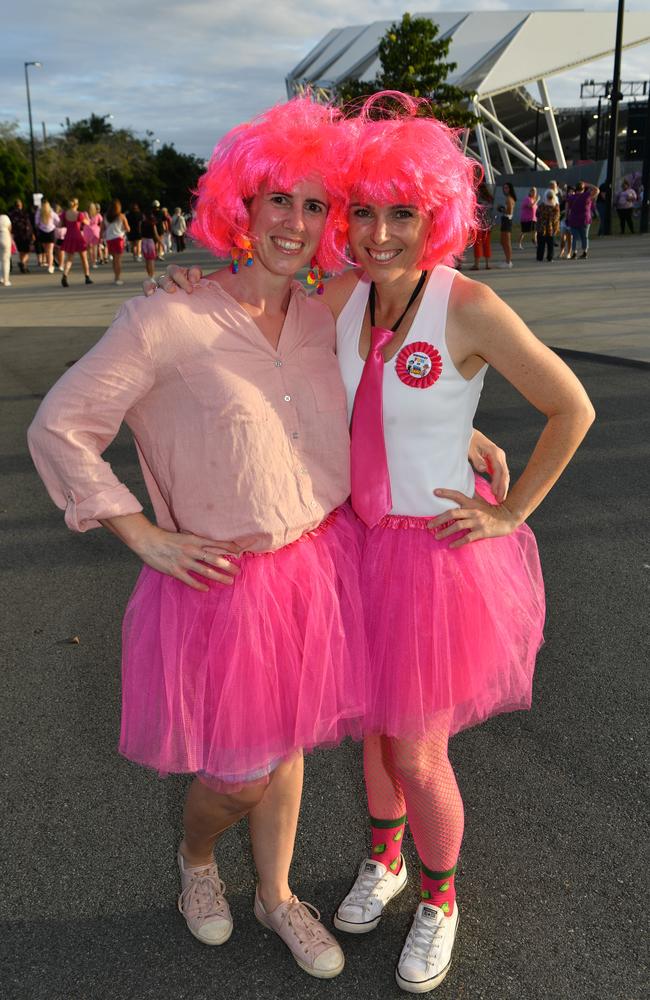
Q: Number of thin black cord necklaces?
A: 1